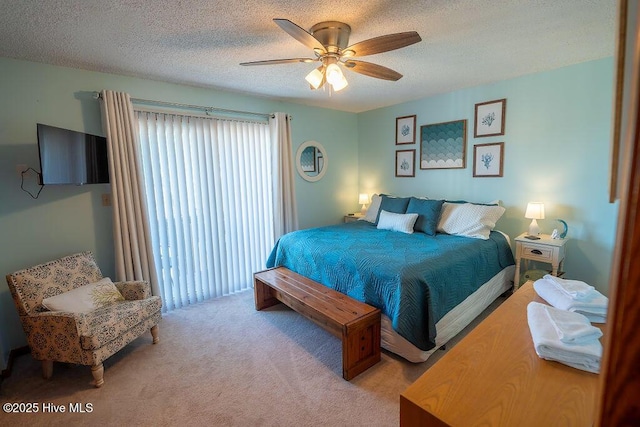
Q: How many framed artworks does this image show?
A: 5